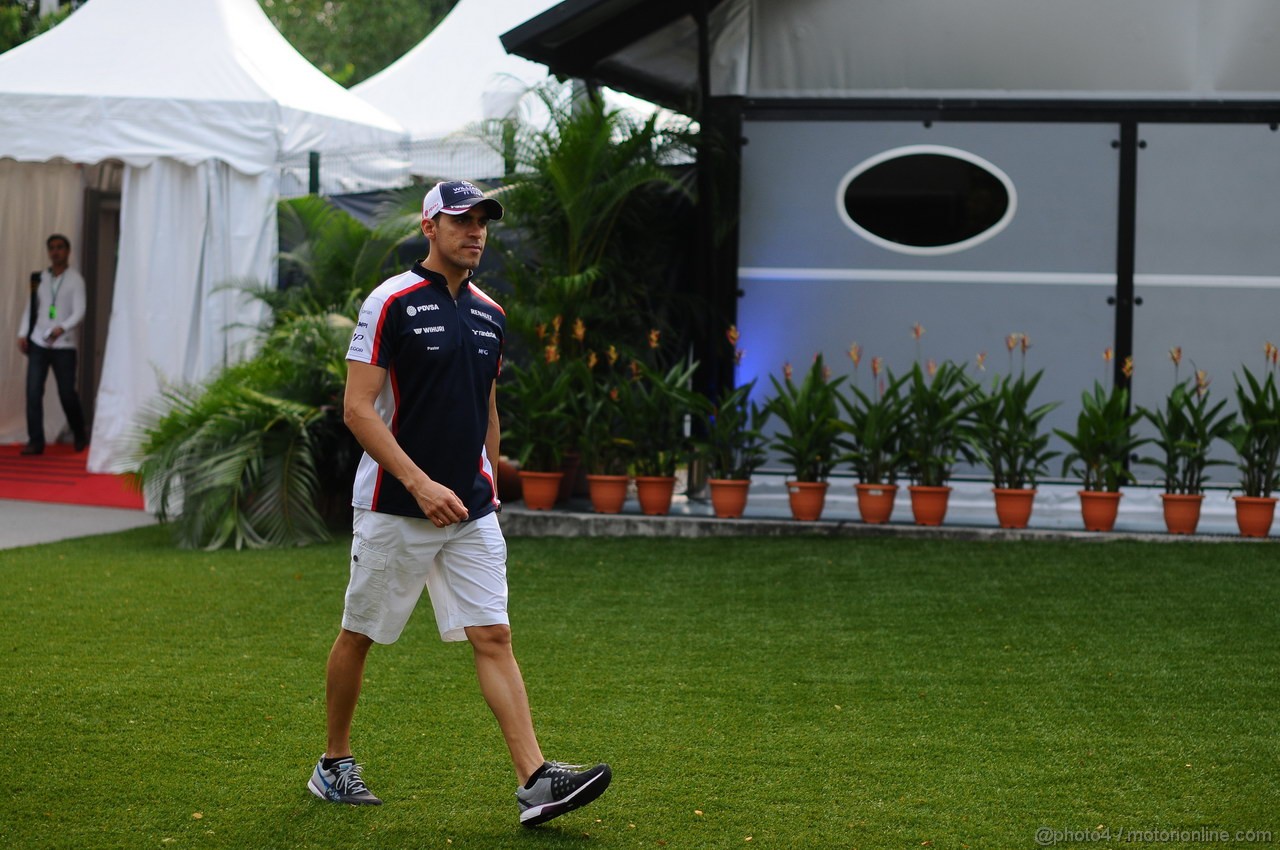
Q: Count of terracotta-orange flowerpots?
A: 11